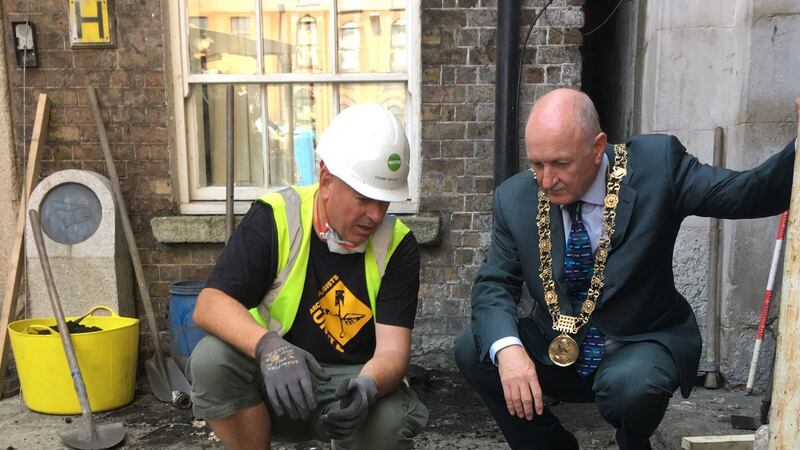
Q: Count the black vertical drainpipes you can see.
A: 1